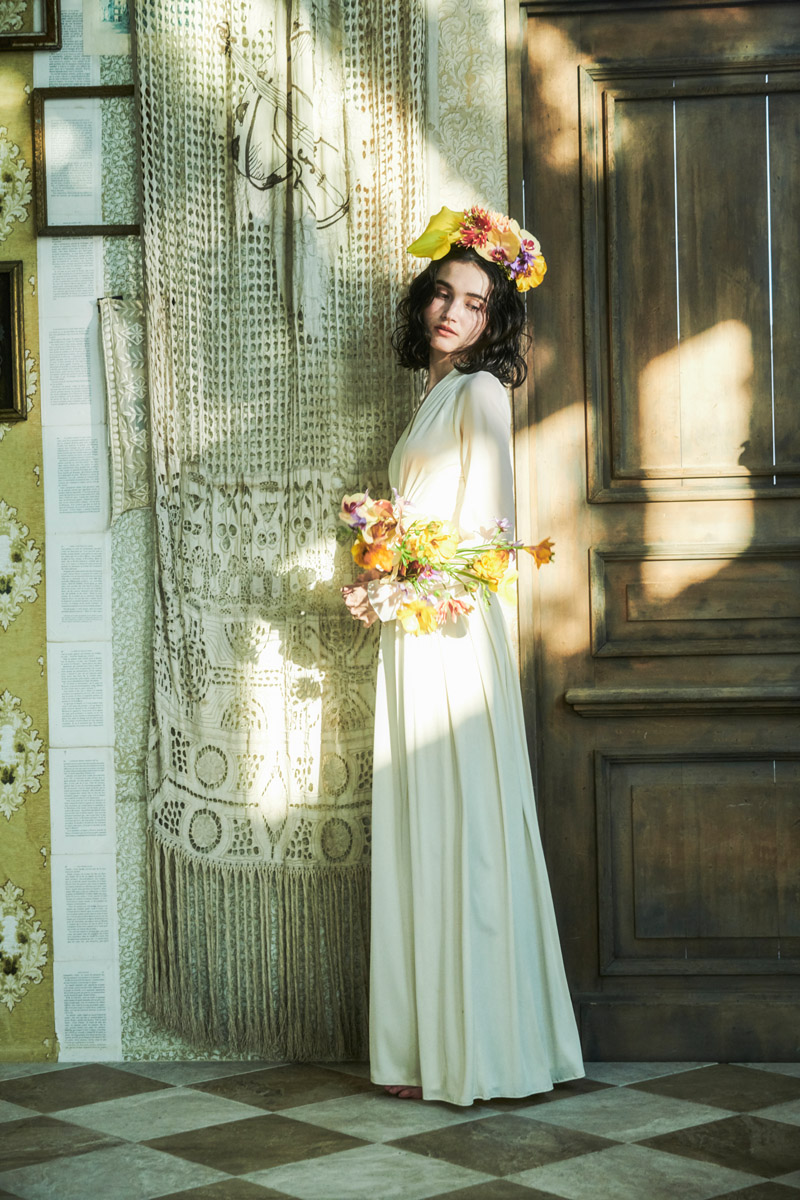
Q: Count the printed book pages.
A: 10